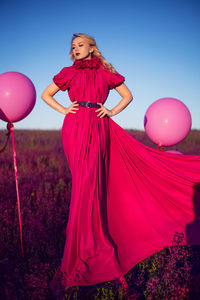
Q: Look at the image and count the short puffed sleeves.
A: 2